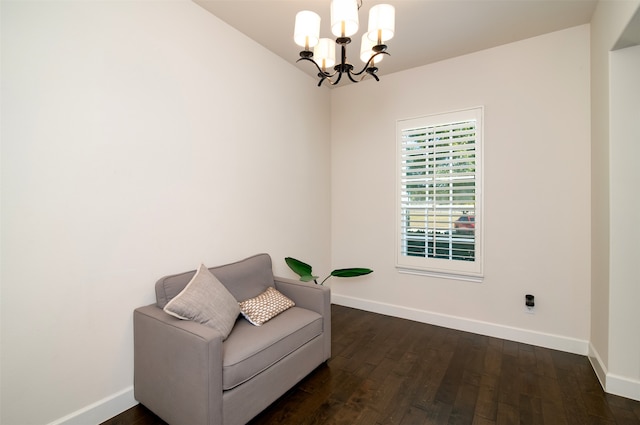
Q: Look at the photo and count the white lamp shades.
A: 5